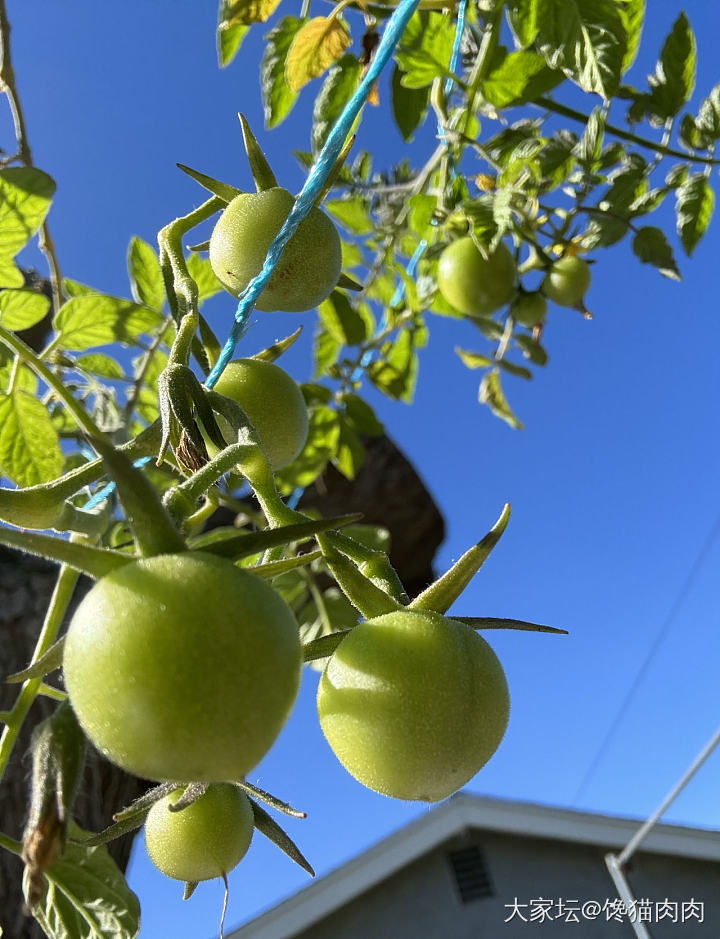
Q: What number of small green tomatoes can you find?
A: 8